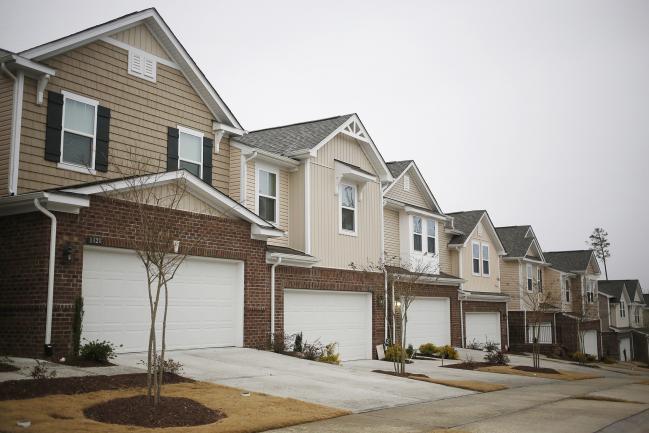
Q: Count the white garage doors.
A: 7